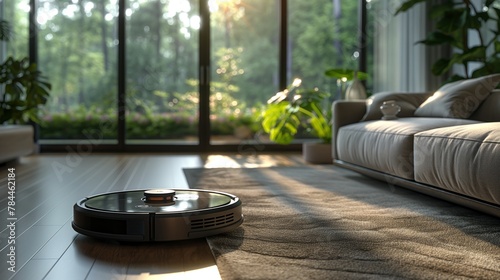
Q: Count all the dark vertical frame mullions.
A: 5